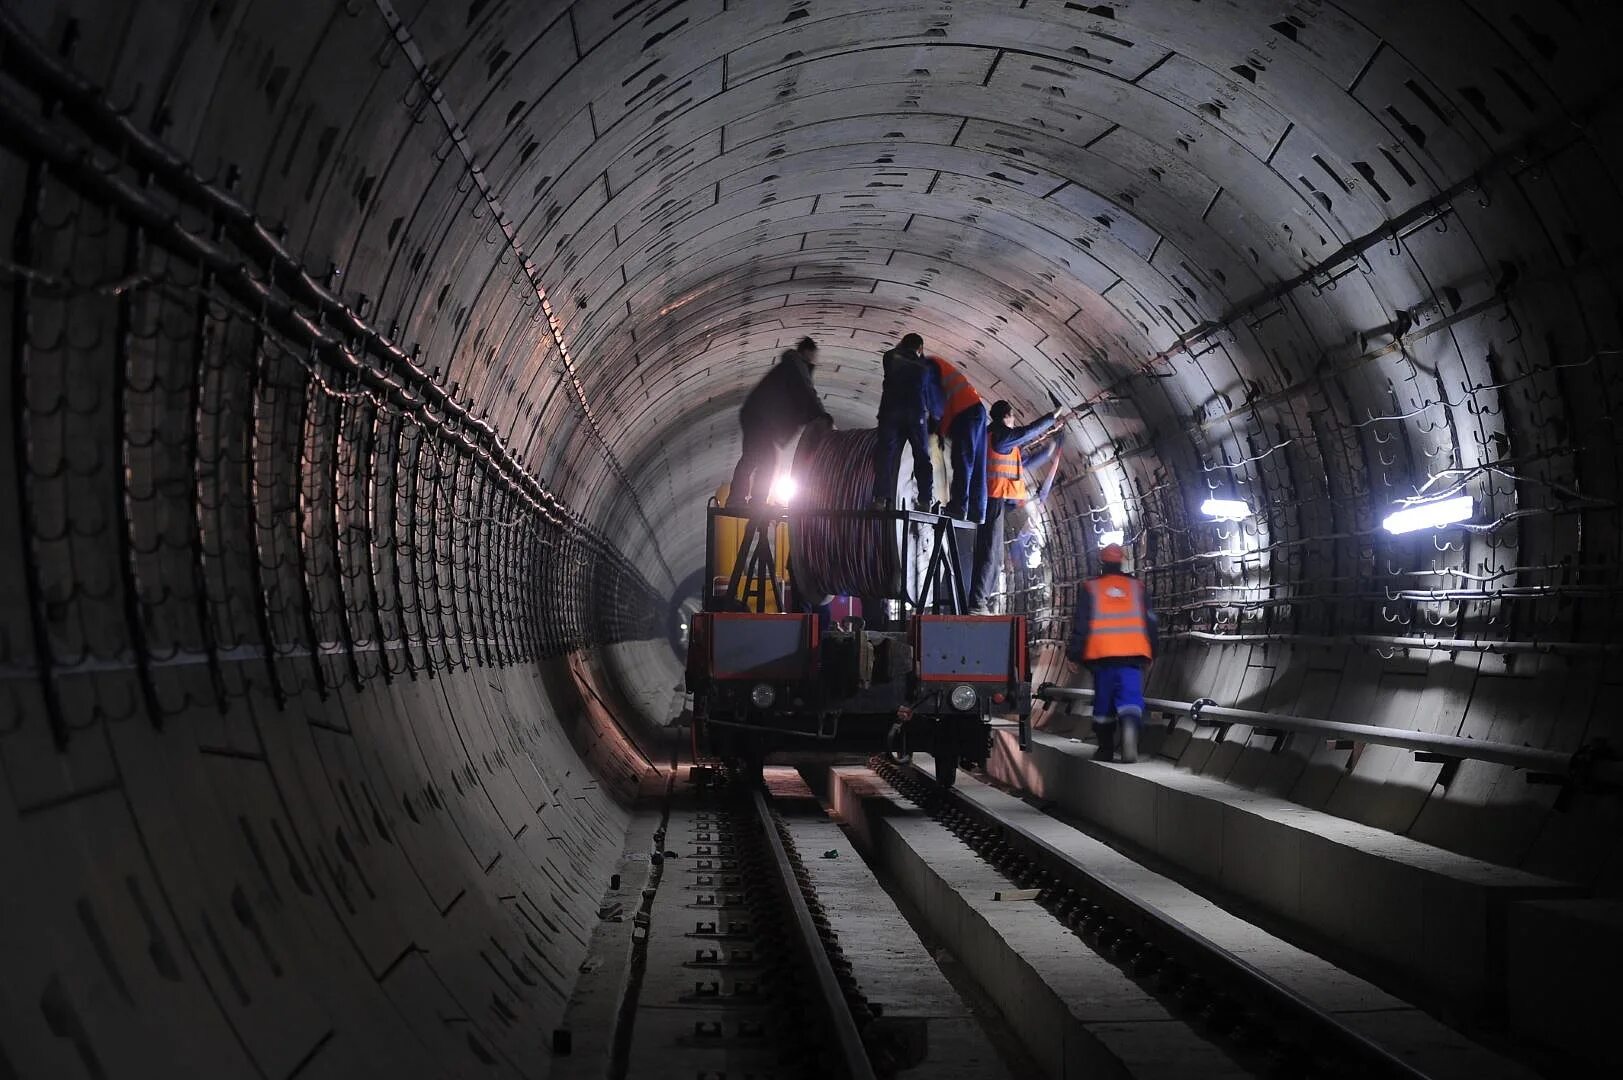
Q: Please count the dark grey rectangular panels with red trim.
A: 2